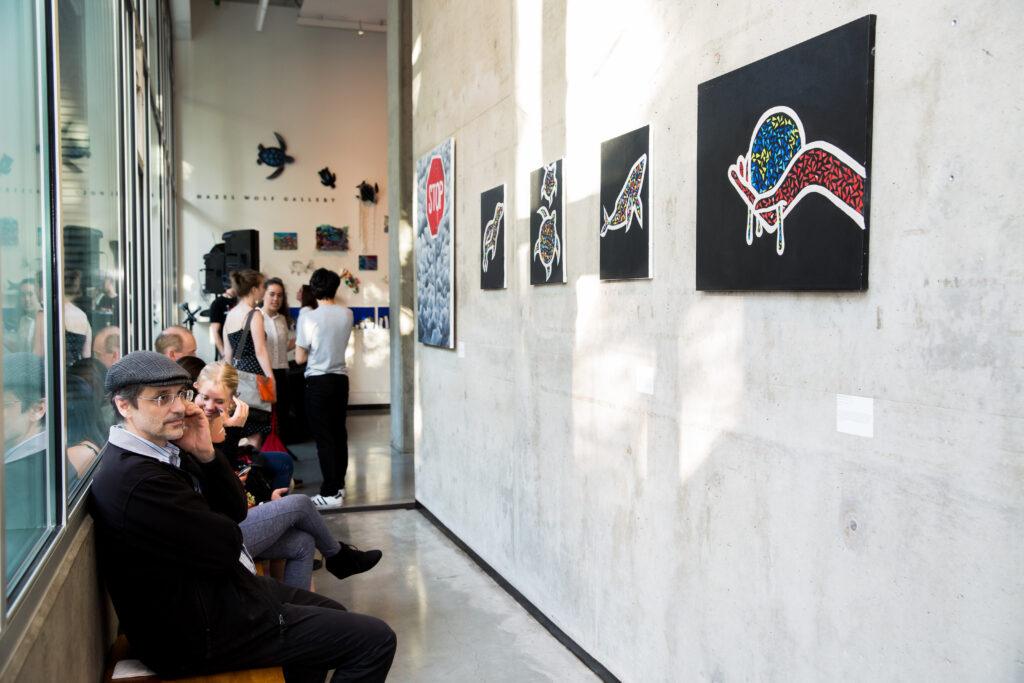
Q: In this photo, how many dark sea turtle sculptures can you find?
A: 3